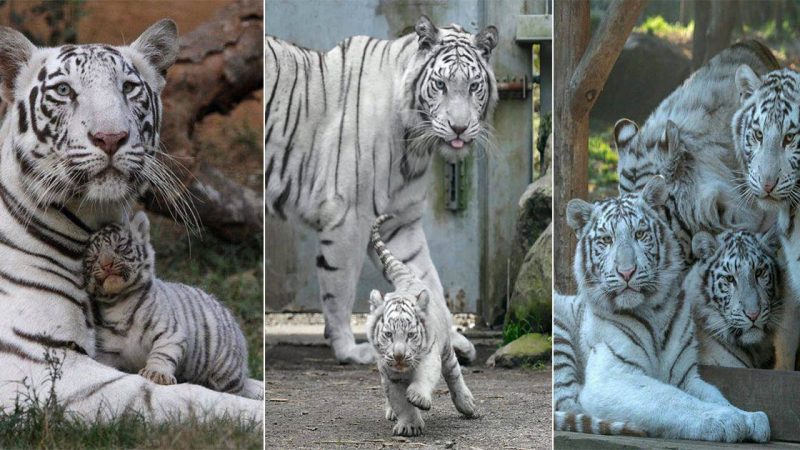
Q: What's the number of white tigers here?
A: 8